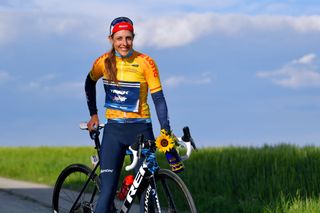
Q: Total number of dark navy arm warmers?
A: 2